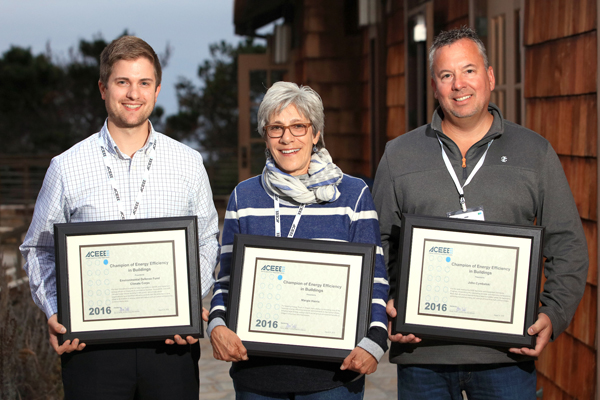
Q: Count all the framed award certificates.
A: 3